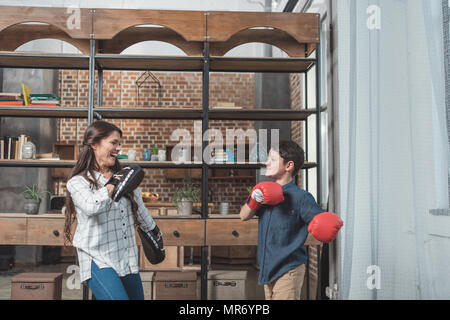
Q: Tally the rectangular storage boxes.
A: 4